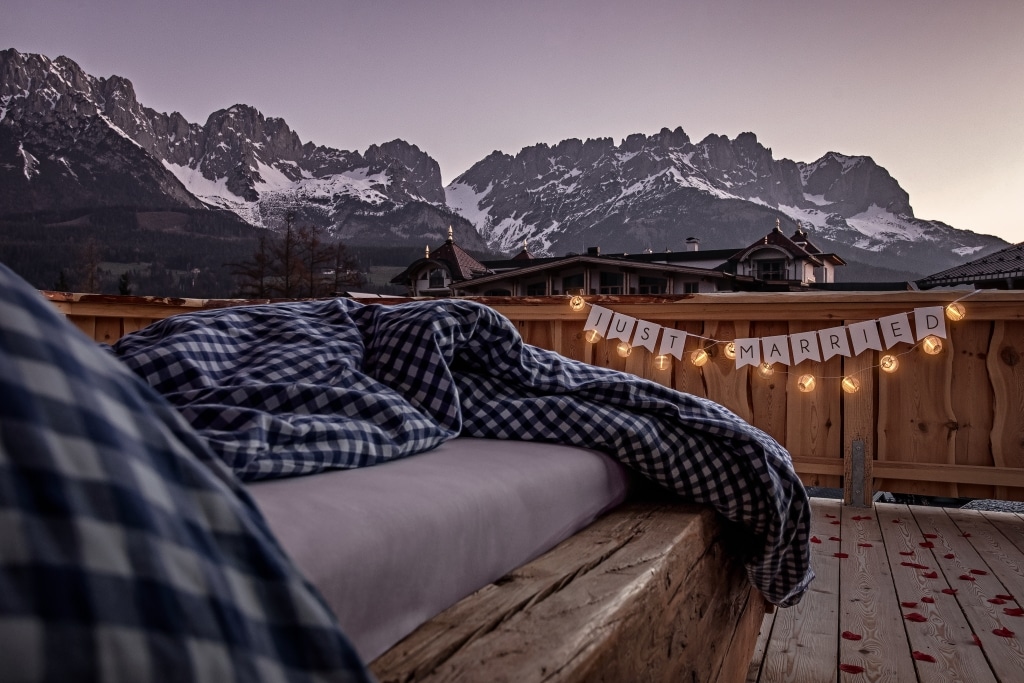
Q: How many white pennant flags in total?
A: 11